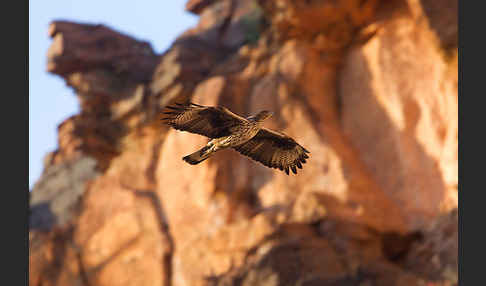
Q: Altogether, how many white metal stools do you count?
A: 0